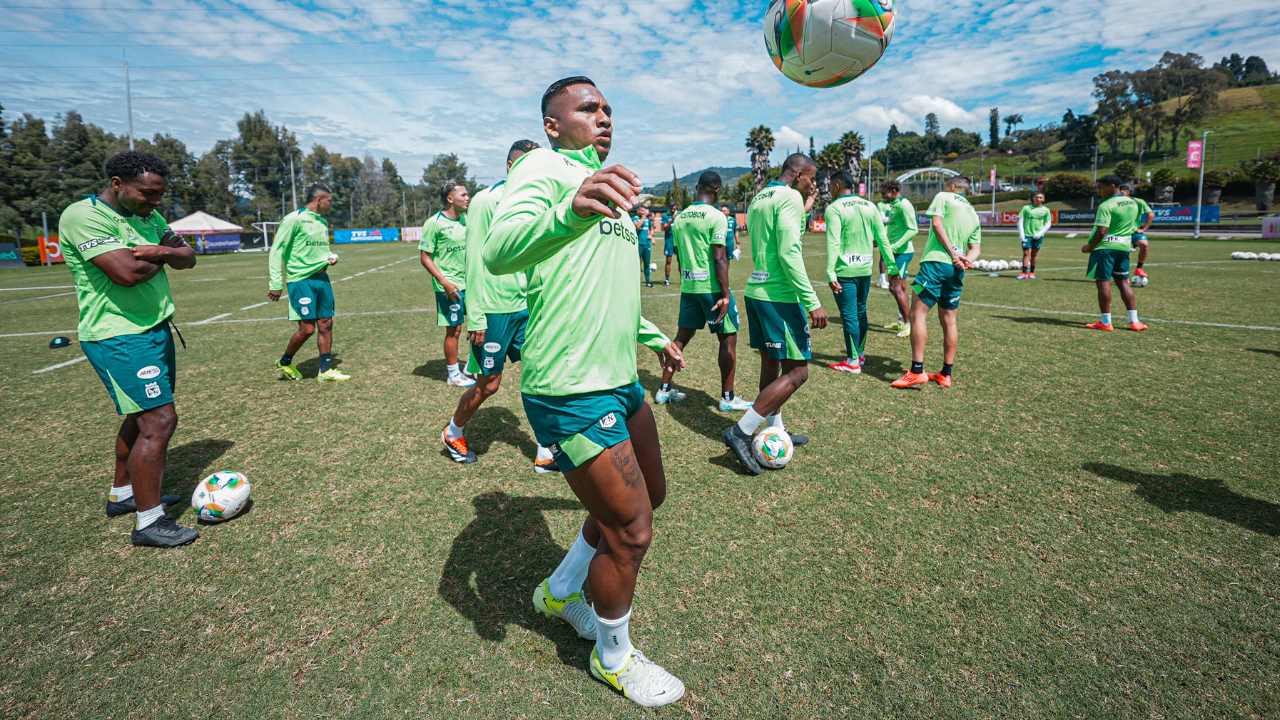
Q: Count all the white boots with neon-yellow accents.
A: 2